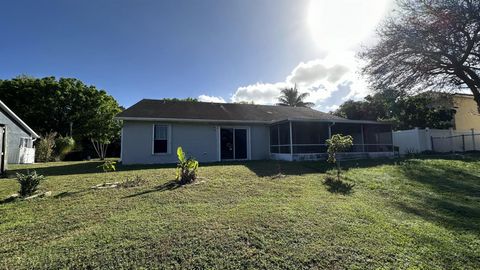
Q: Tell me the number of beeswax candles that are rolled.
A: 0